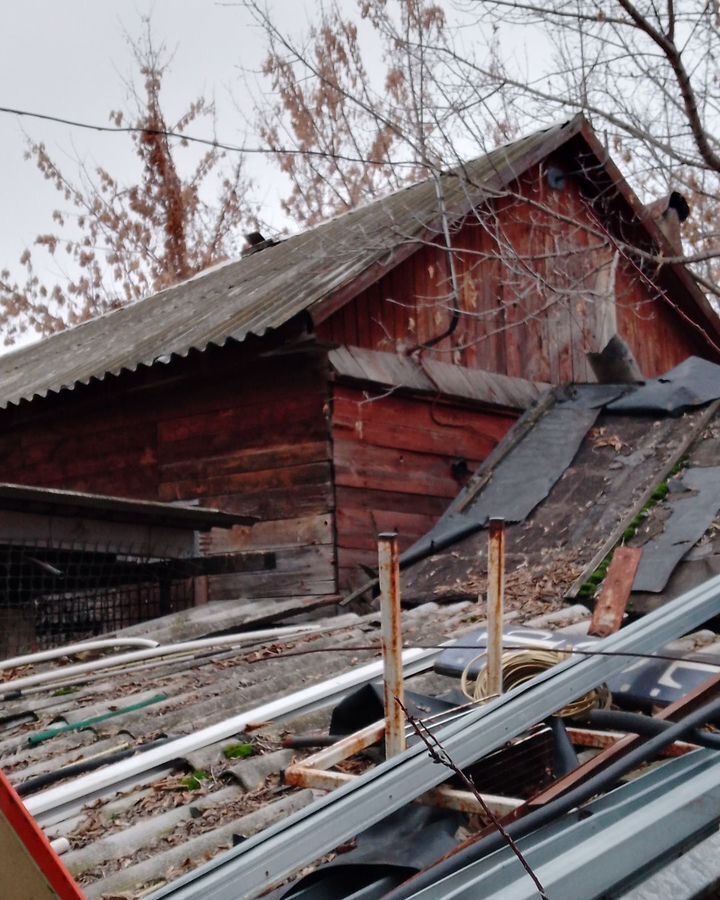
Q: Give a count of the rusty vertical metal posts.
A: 2